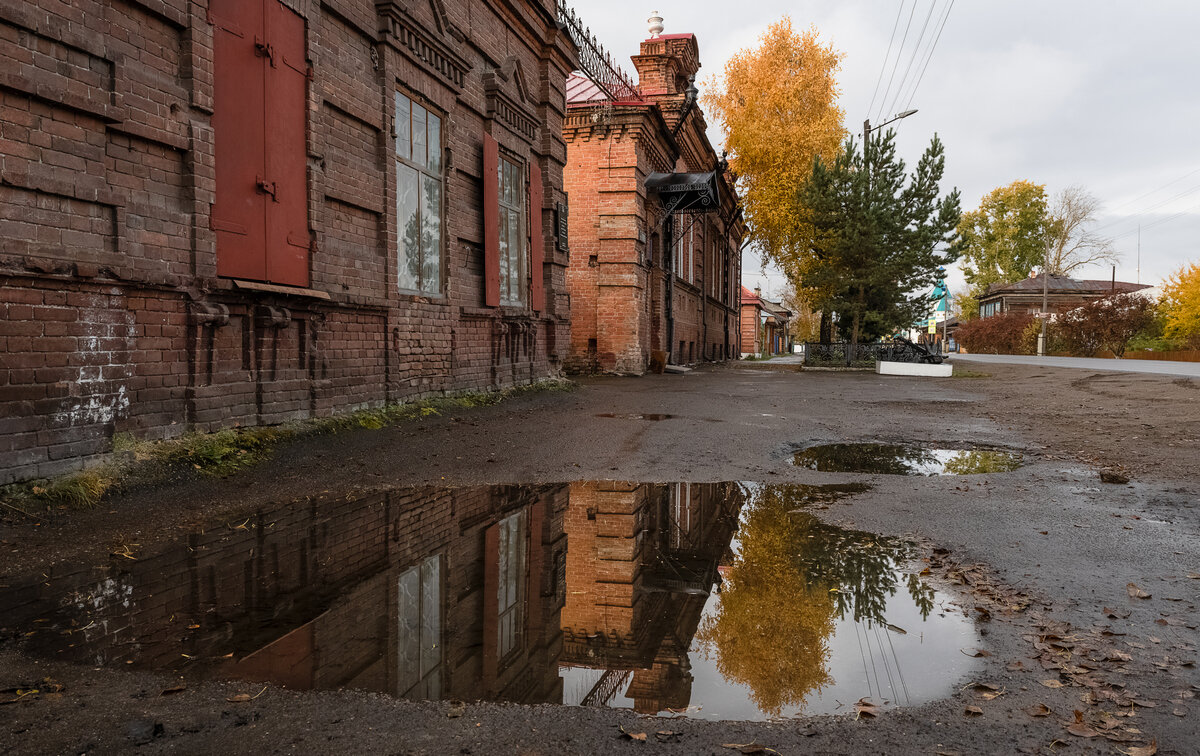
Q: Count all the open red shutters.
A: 2